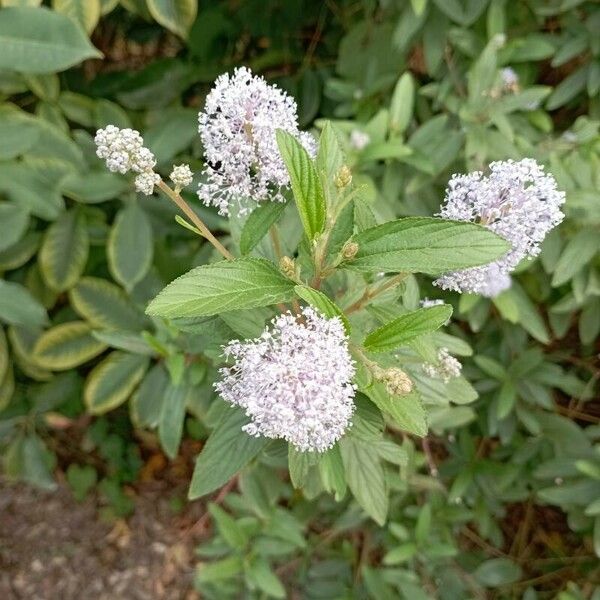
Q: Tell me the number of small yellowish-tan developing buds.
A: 4